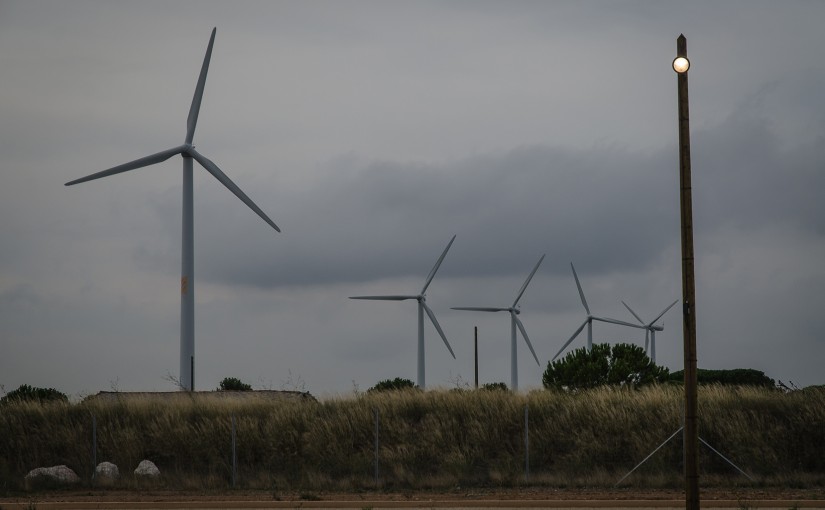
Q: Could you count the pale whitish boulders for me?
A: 3